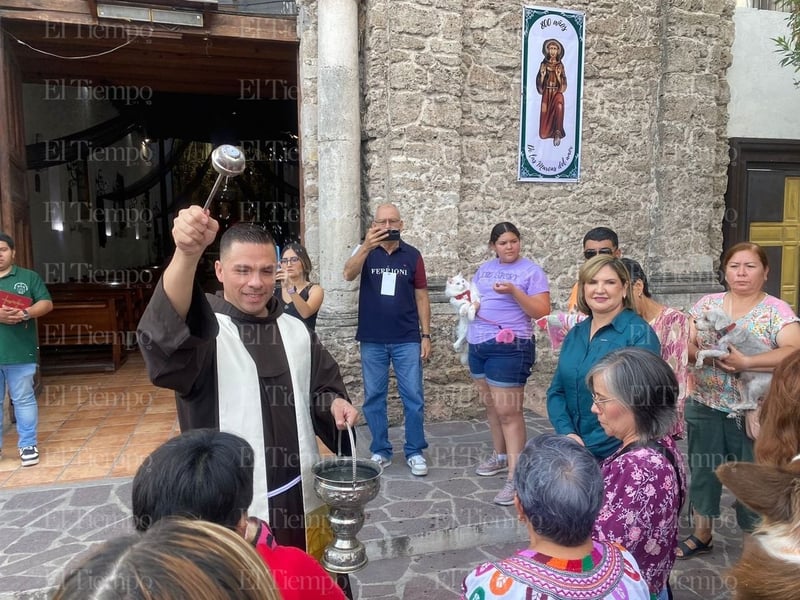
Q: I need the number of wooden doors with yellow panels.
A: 1